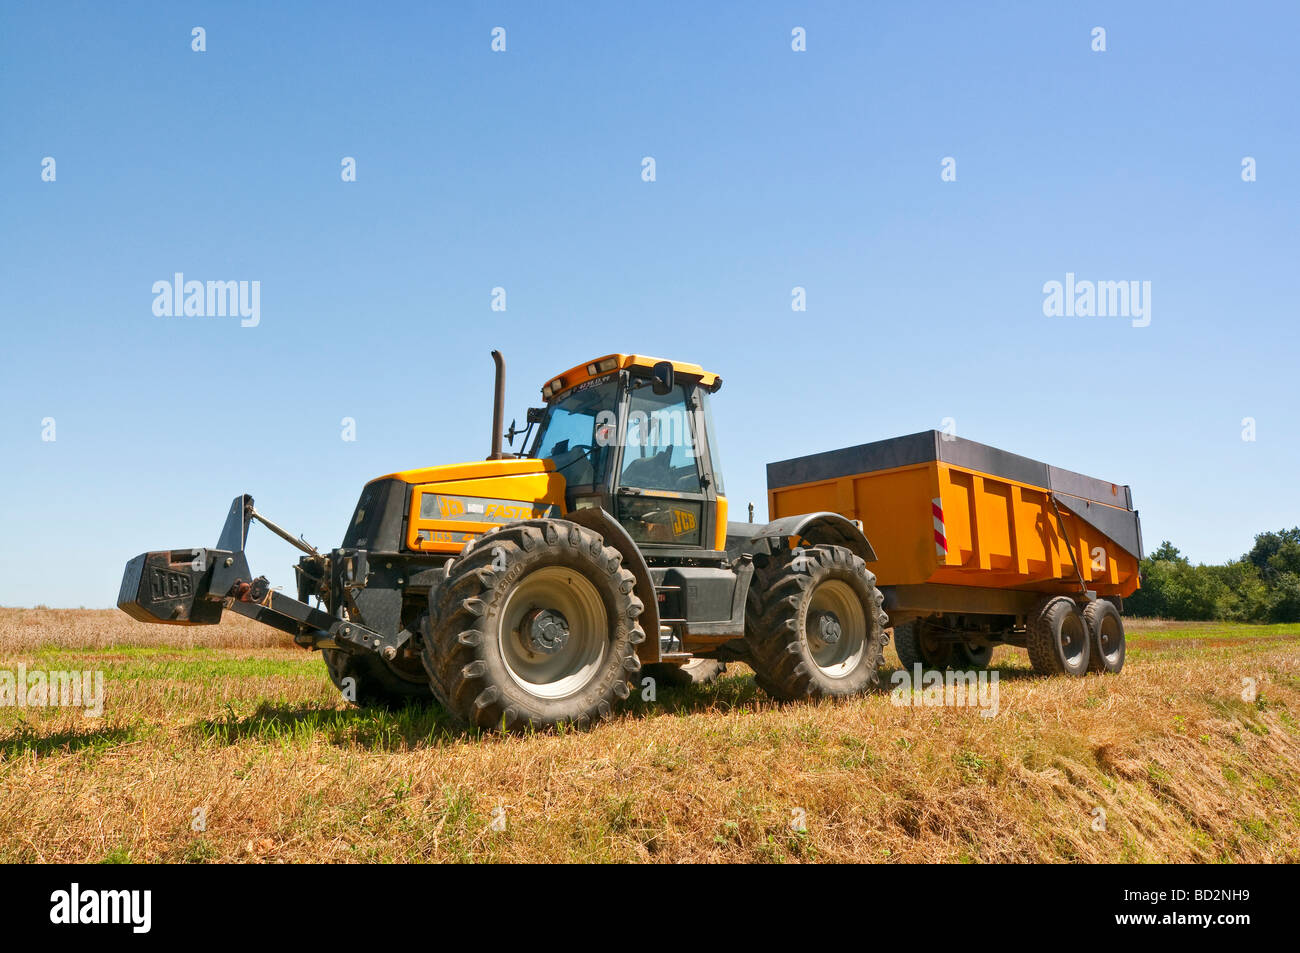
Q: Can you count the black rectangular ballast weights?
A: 1